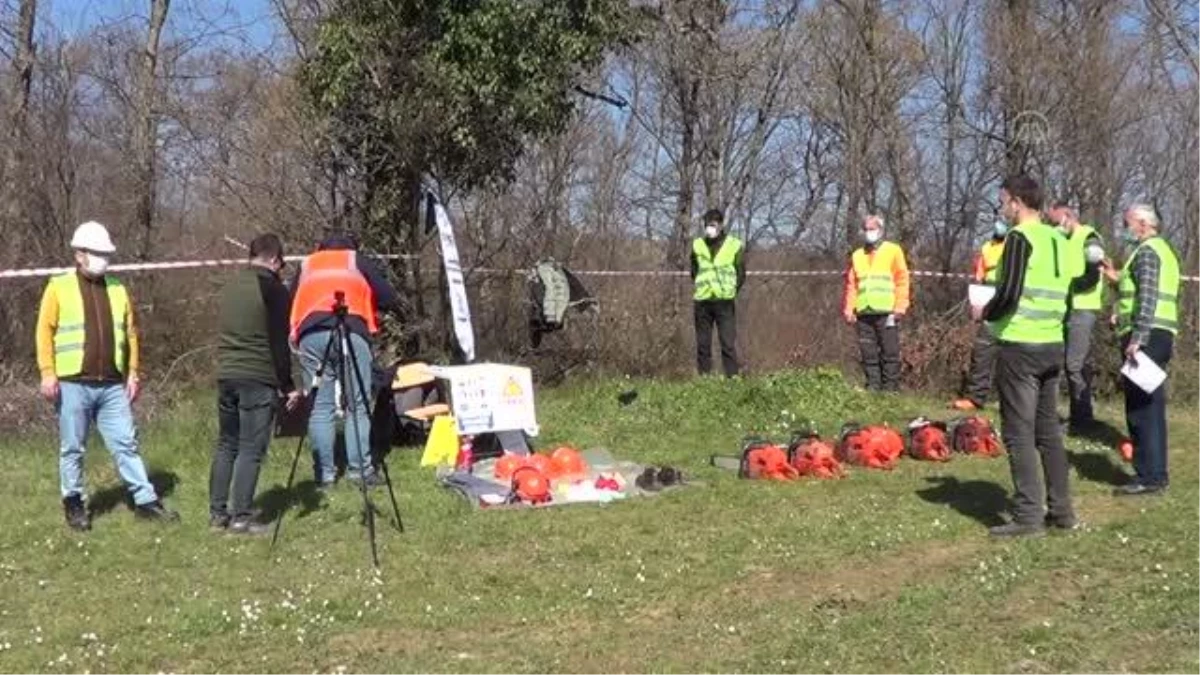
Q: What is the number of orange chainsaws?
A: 5